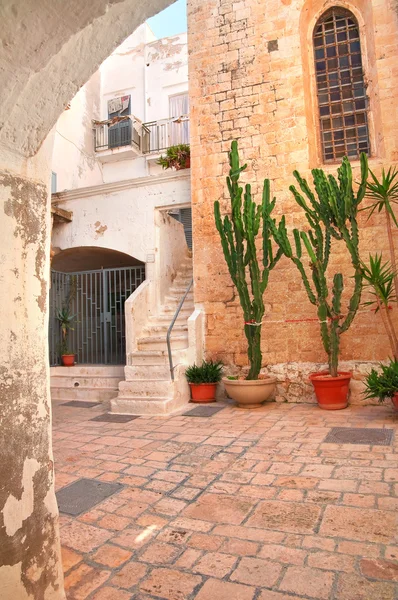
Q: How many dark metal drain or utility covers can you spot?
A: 5